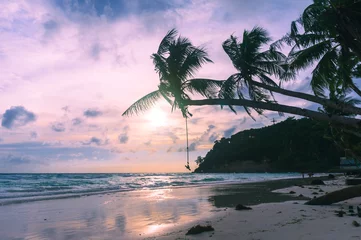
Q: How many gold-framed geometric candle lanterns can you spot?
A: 0